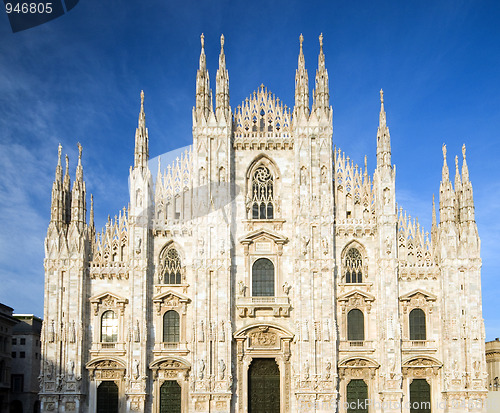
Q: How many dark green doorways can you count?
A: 5